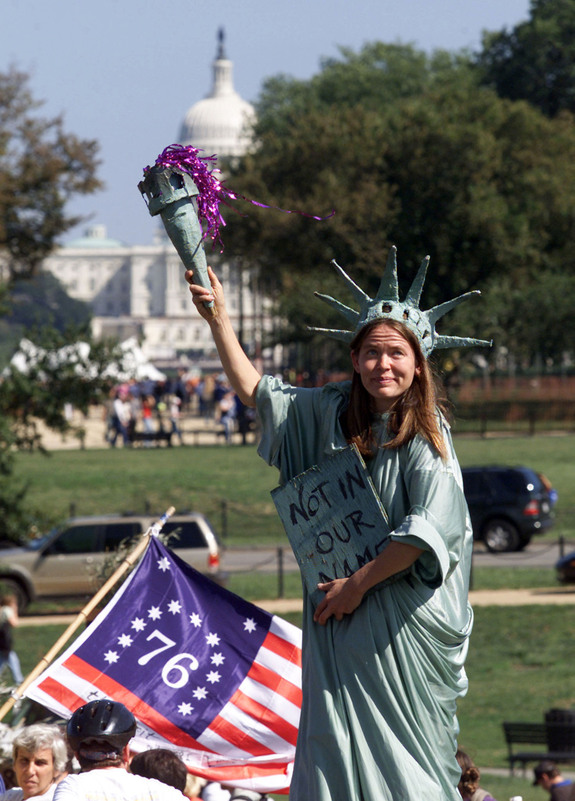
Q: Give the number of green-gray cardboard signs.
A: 1